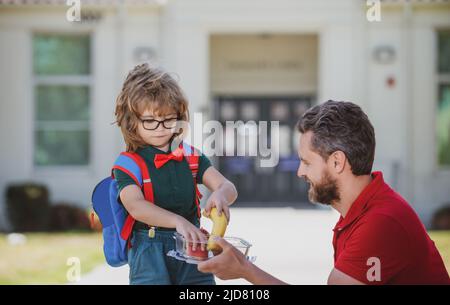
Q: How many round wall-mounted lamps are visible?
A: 2